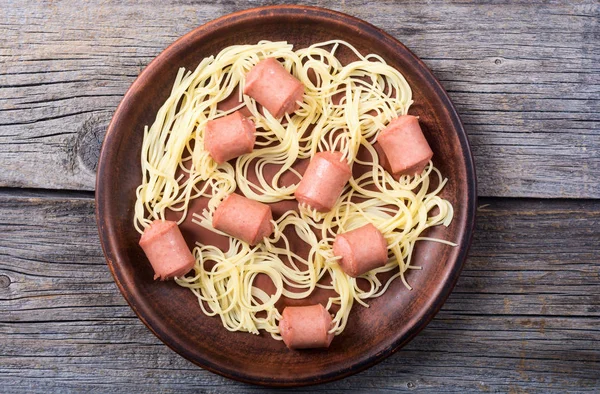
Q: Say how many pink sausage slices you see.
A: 8